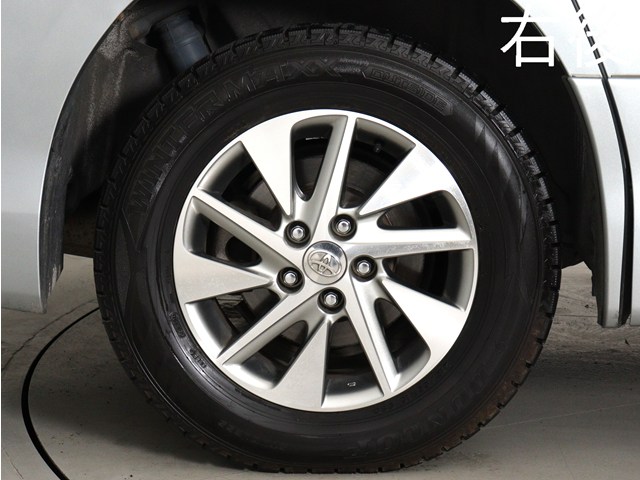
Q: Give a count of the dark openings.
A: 10